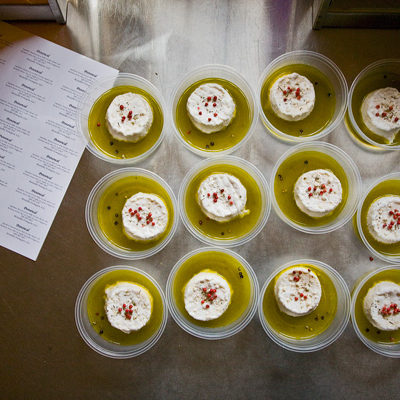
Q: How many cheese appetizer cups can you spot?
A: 12